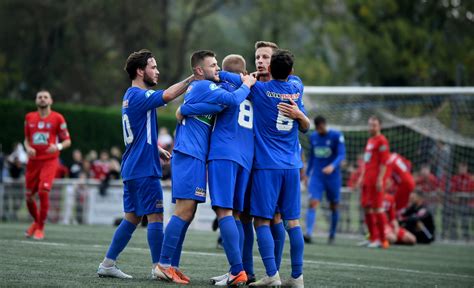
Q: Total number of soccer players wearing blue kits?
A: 6